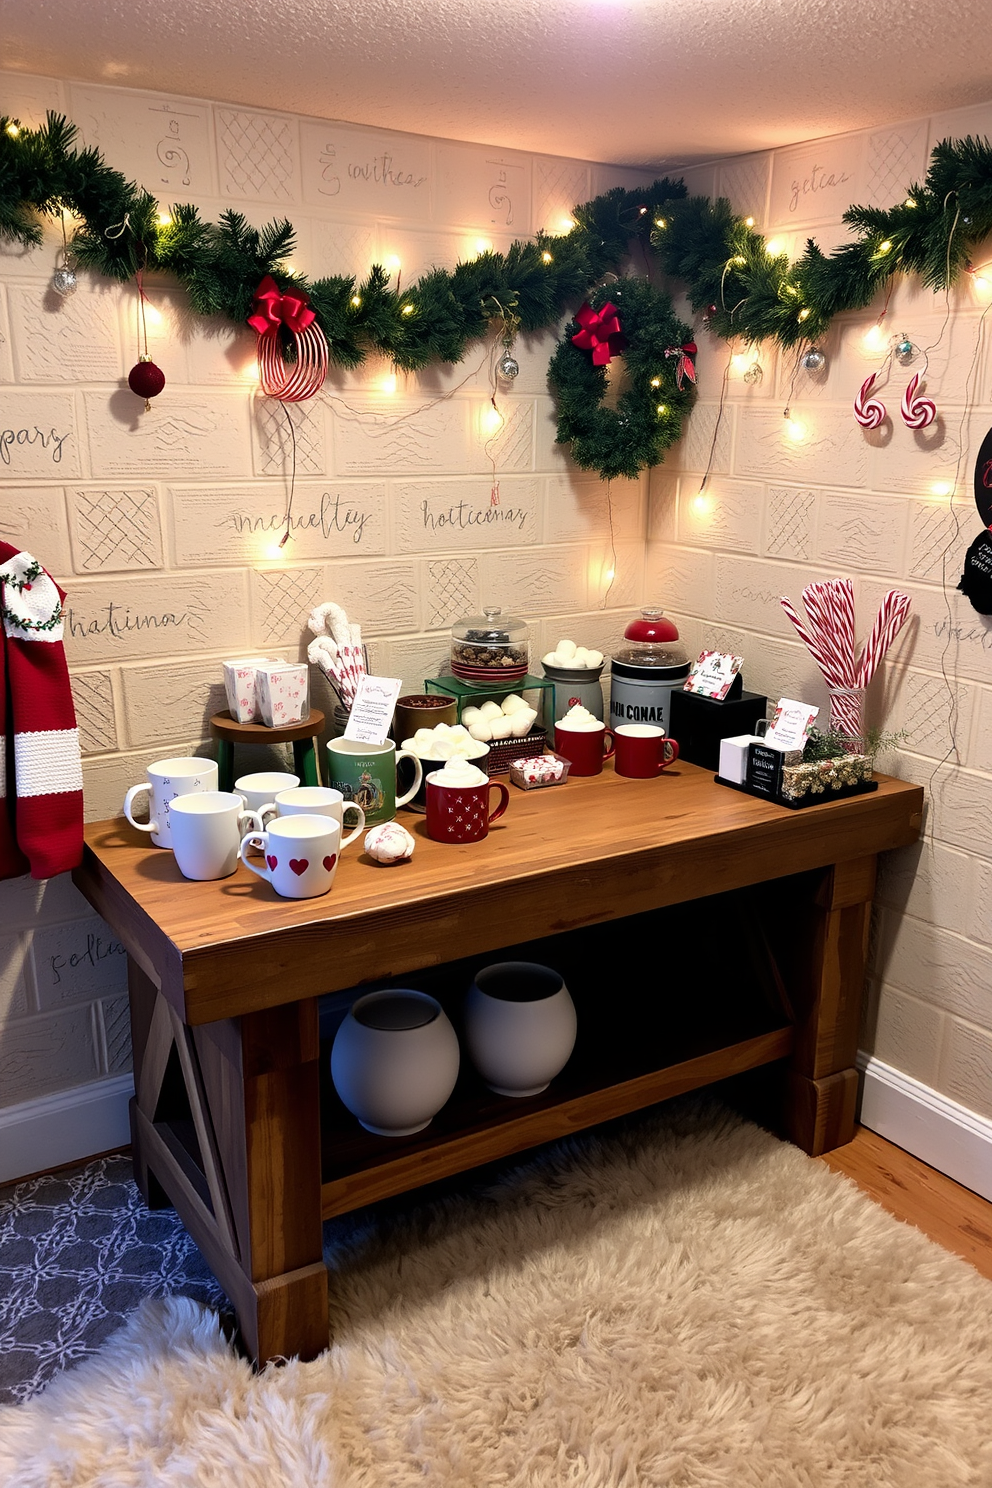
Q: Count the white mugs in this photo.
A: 5